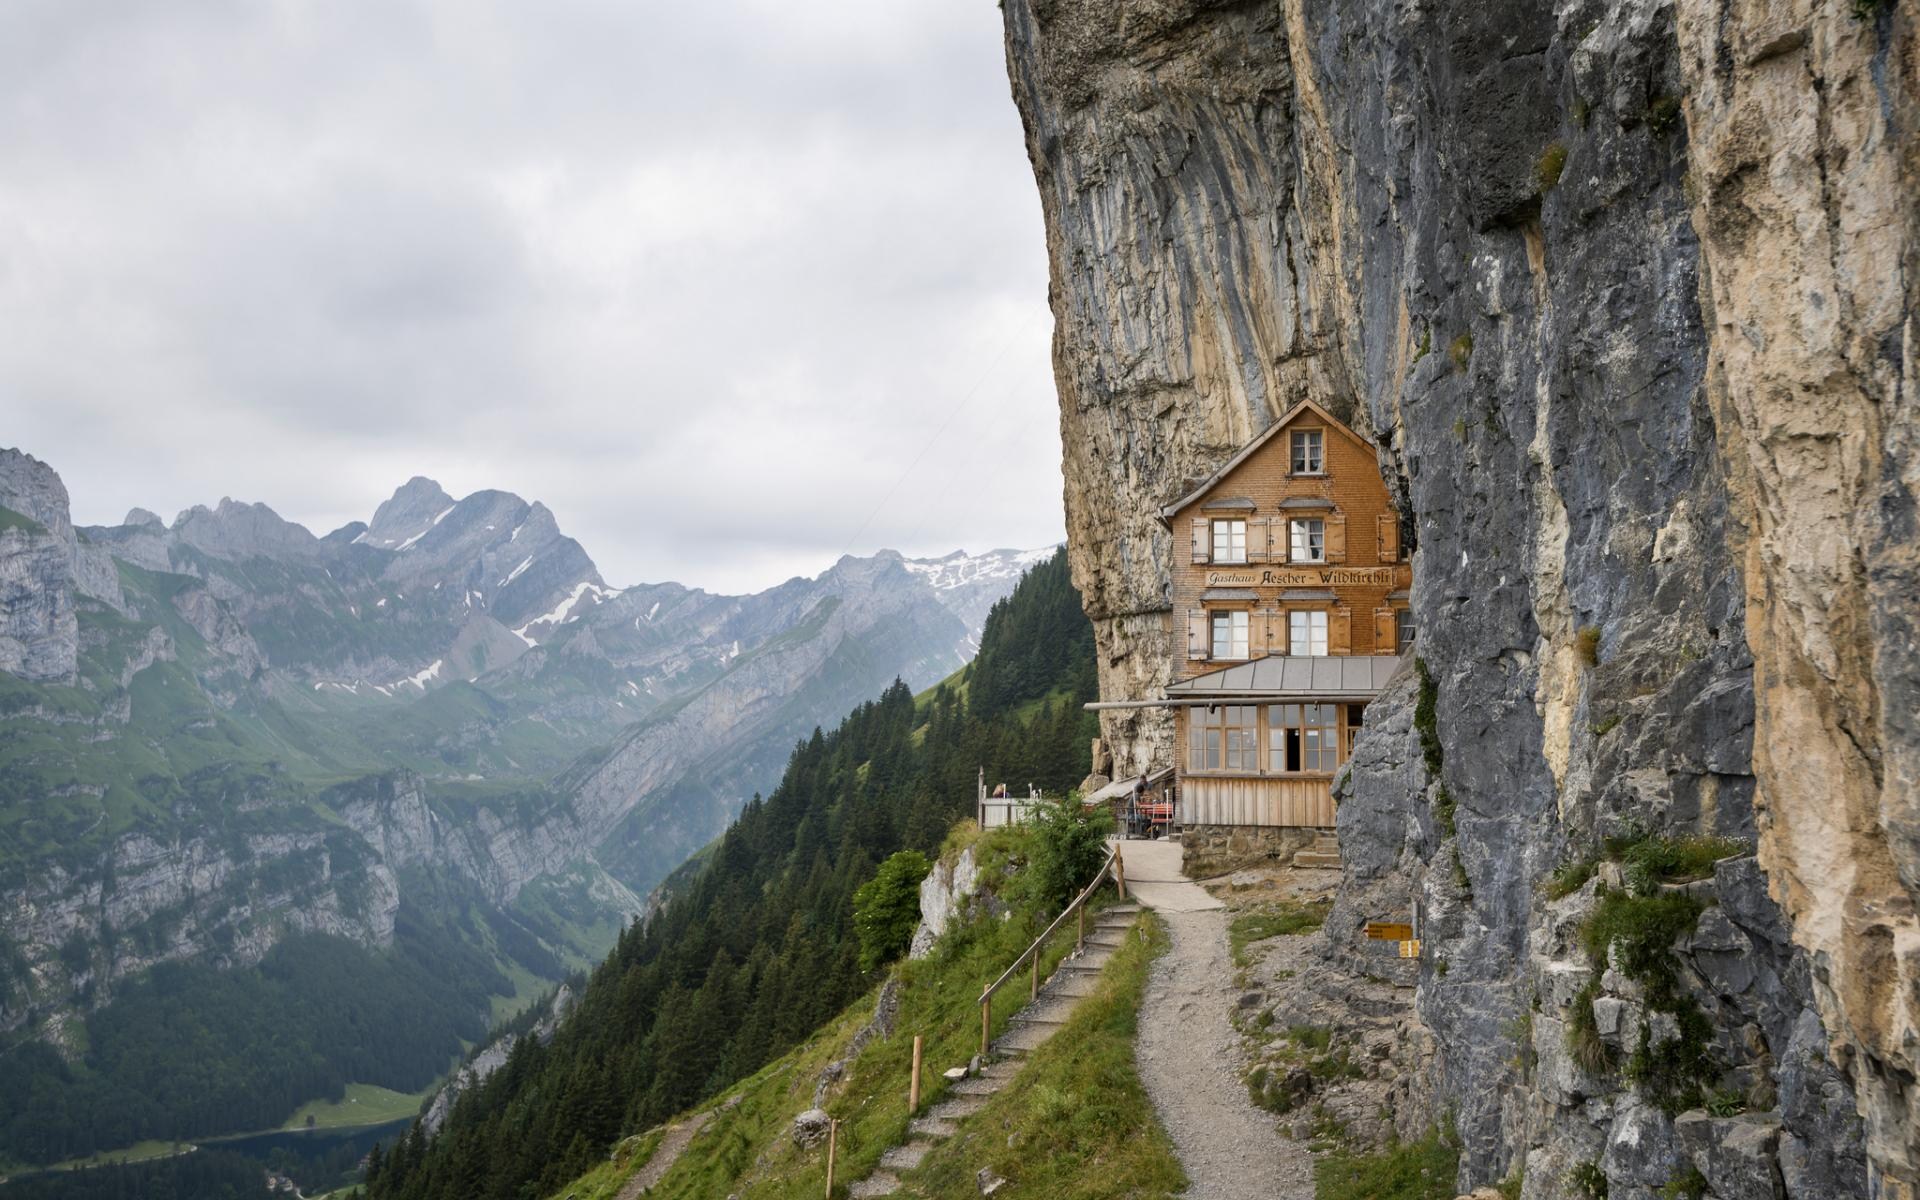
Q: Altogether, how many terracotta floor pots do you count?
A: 0